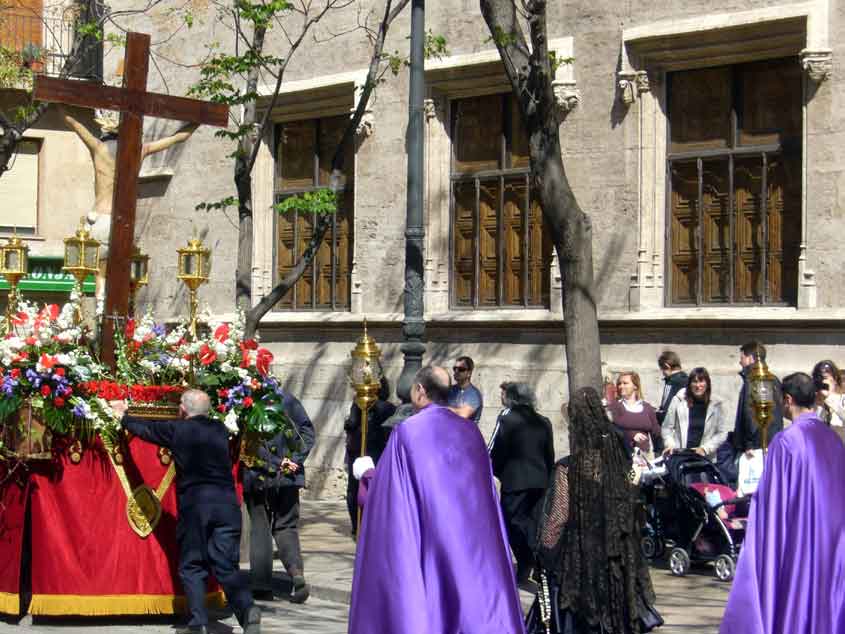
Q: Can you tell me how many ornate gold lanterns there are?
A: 6